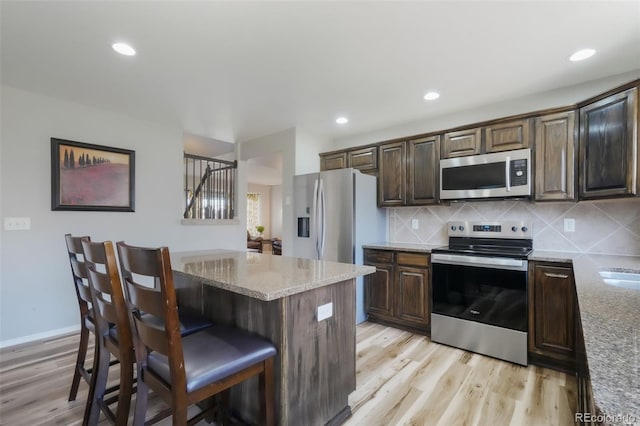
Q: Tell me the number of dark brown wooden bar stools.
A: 3